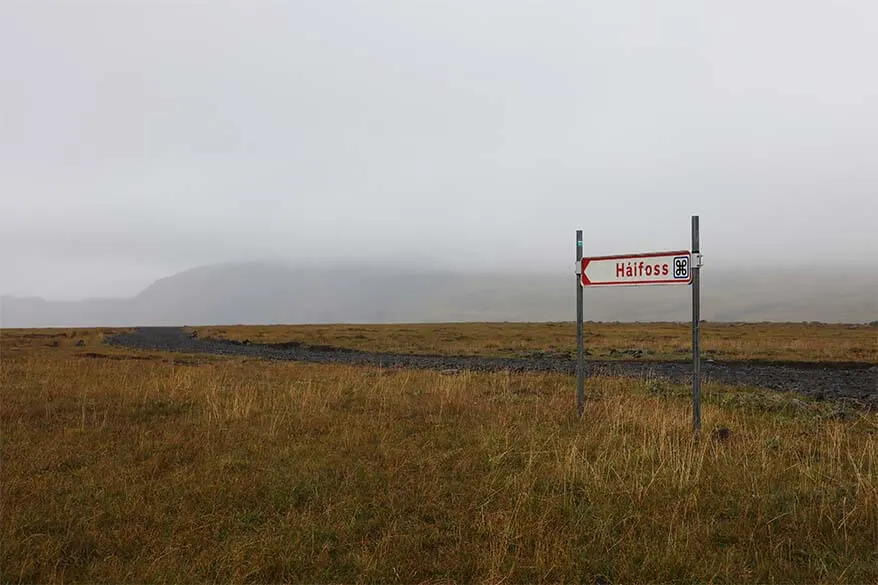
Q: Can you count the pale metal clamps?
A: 2